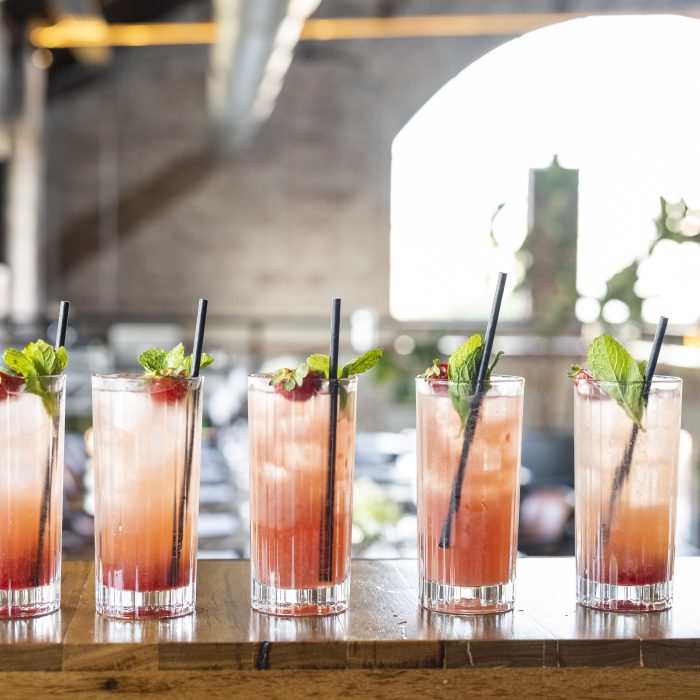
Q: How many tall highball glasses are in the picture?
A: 5